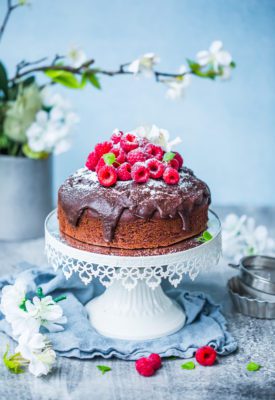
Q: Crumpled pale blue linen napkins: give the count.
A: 1